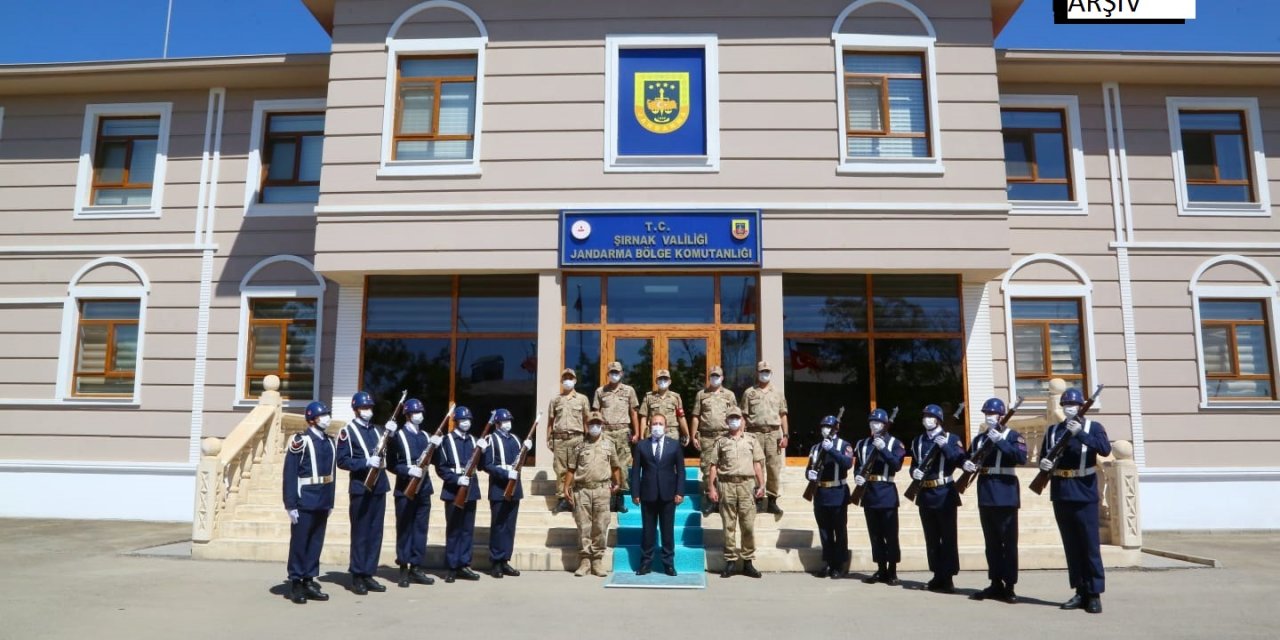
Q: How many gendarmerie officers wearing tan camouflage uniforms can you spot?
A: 7